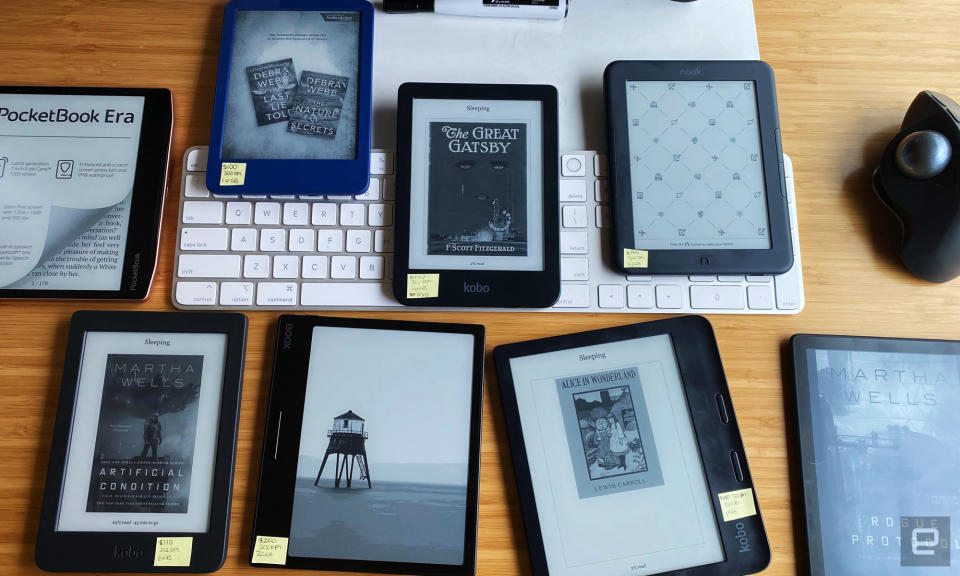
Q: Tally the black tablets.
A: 7